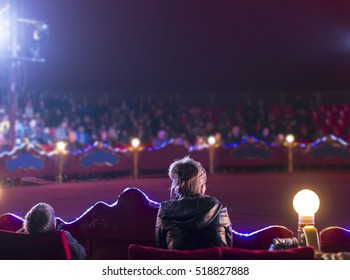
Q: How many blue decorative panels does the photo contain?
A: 4